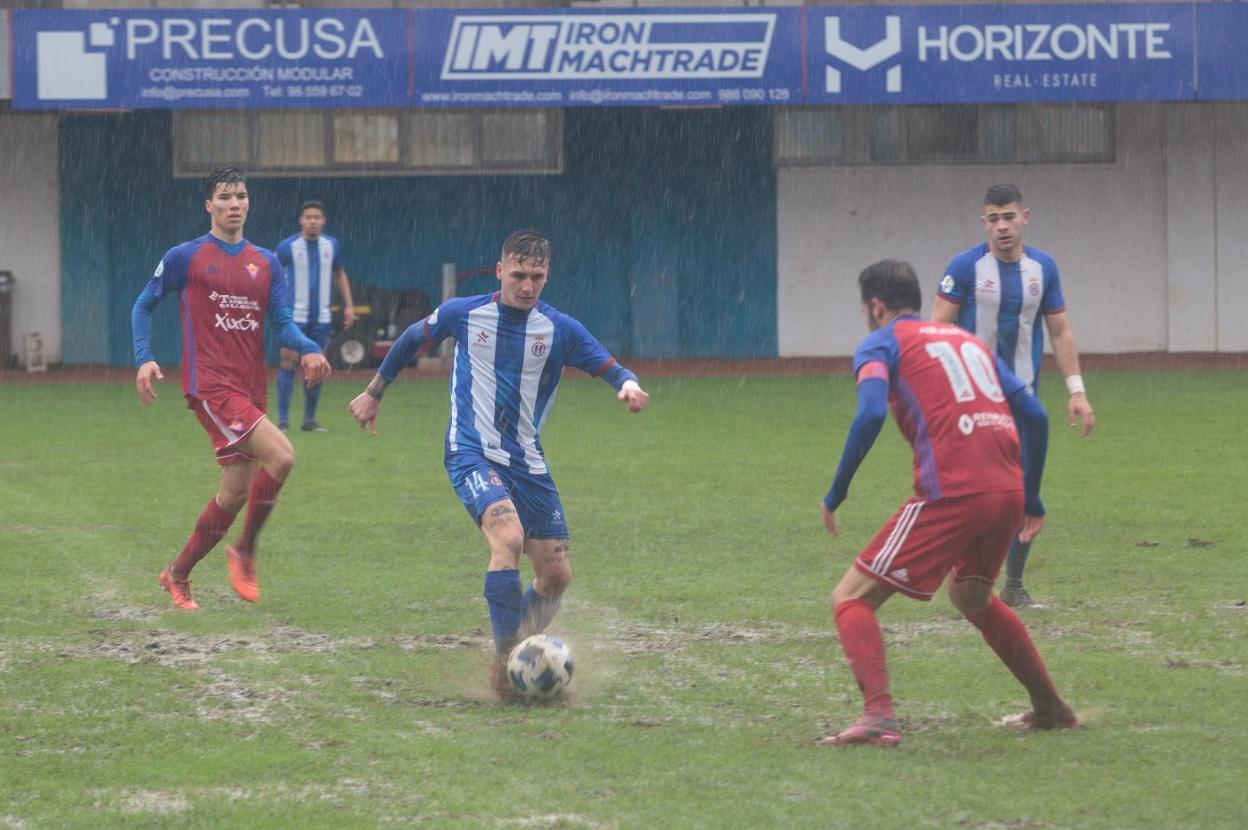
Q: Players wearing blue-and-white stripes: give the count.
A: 3